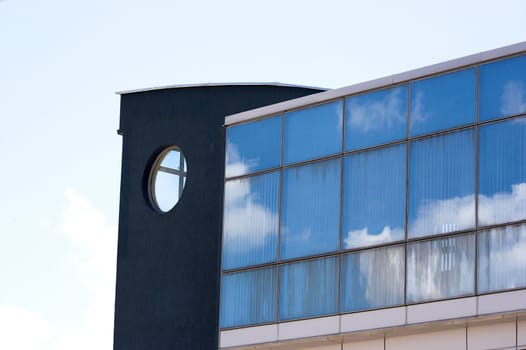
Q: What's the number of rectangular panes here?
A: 15